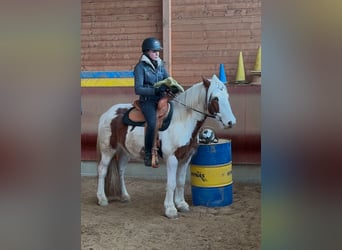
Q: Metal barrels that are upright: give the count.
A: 1